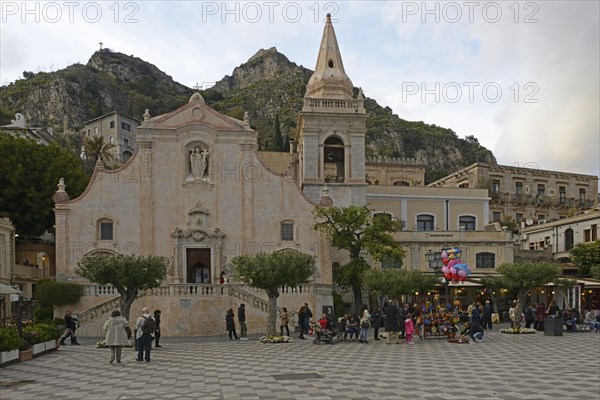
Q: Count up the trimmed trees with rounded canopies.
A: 4